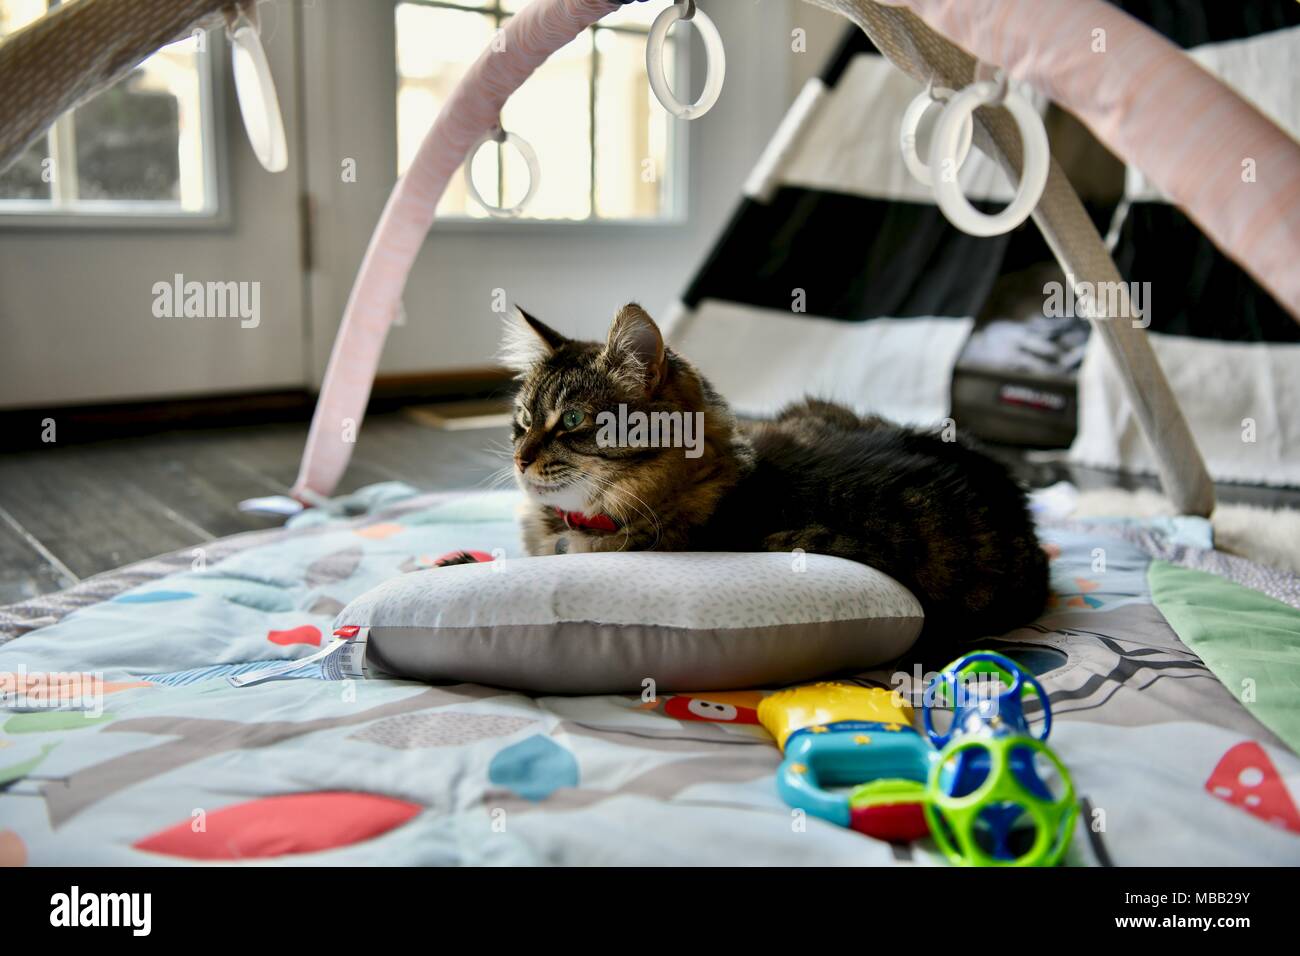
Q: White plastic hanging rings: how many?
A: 5